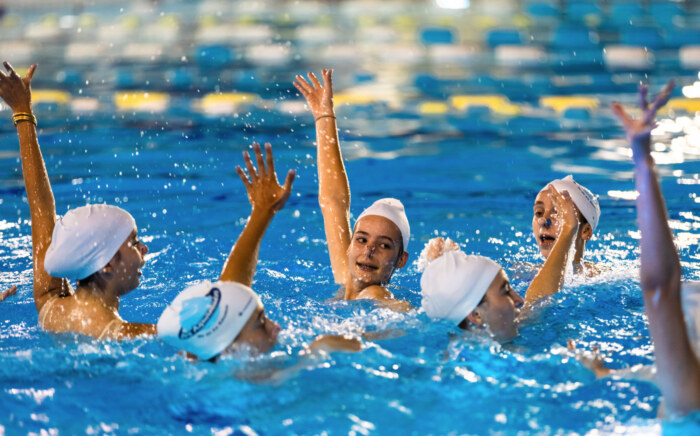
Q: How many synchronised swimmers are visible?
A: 6